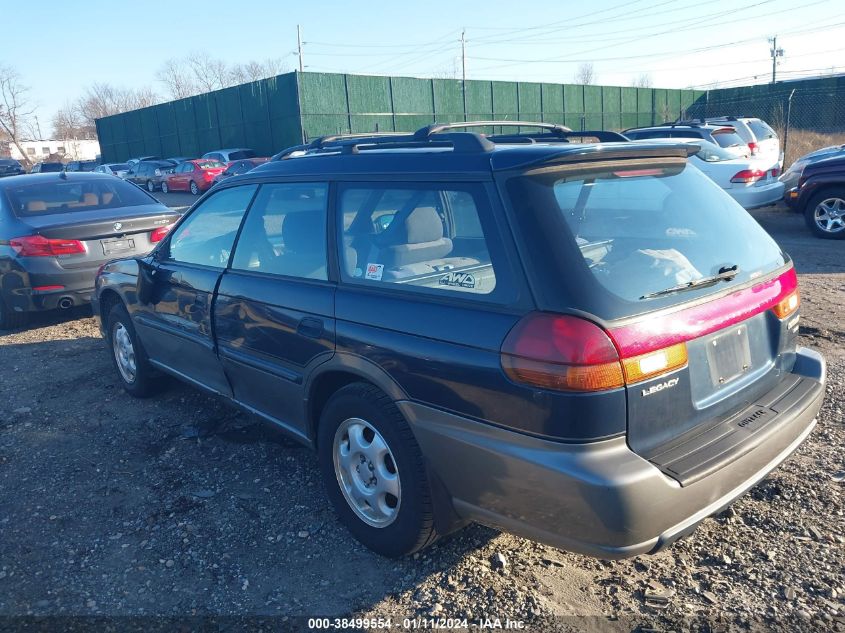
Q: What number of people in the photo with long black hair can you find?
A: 0